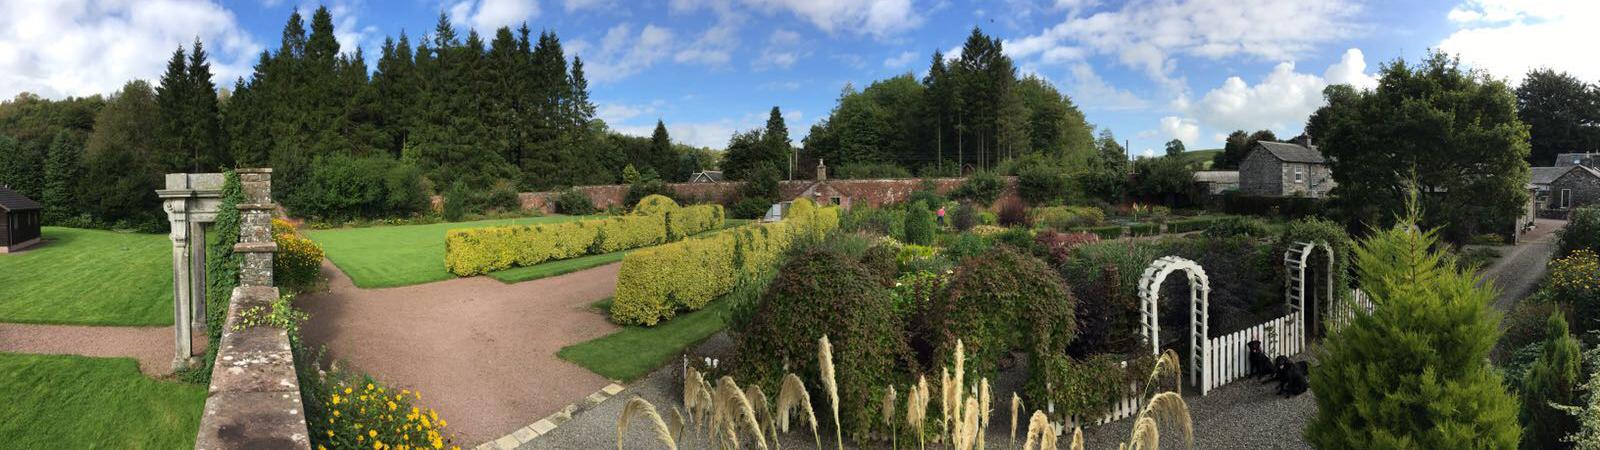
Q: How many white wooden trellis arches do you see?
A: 2